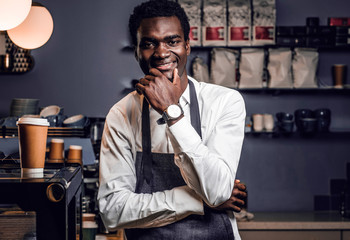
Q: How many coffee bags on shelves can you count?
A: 9